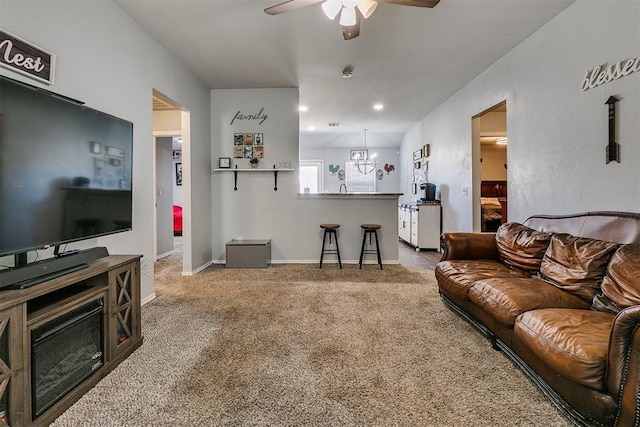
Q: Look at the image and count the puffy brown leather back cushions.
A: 3